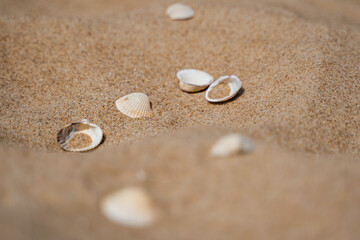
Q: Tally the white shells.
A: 7